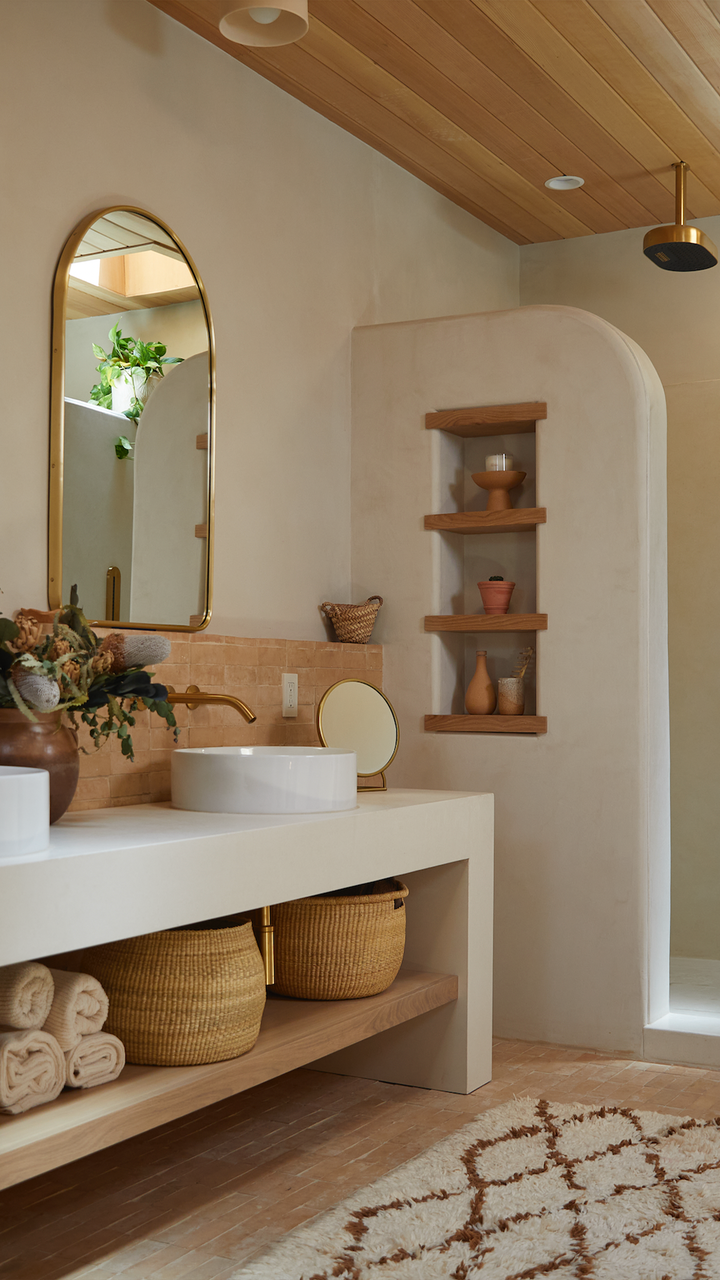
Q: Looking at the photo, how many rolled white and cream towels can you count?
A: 4